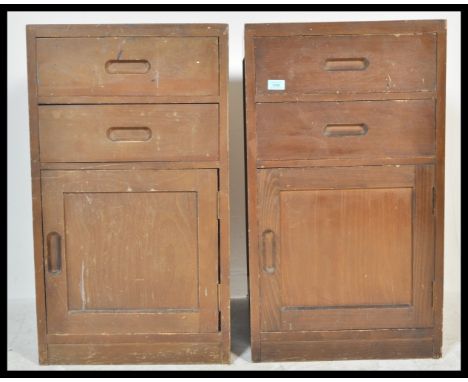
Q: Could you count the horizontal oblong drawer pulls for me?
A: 4